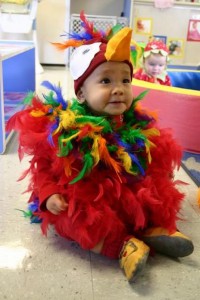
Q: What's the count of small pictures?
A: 4